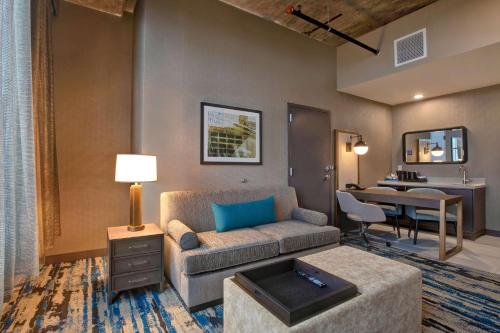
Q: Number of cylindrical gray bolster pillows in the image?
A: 2